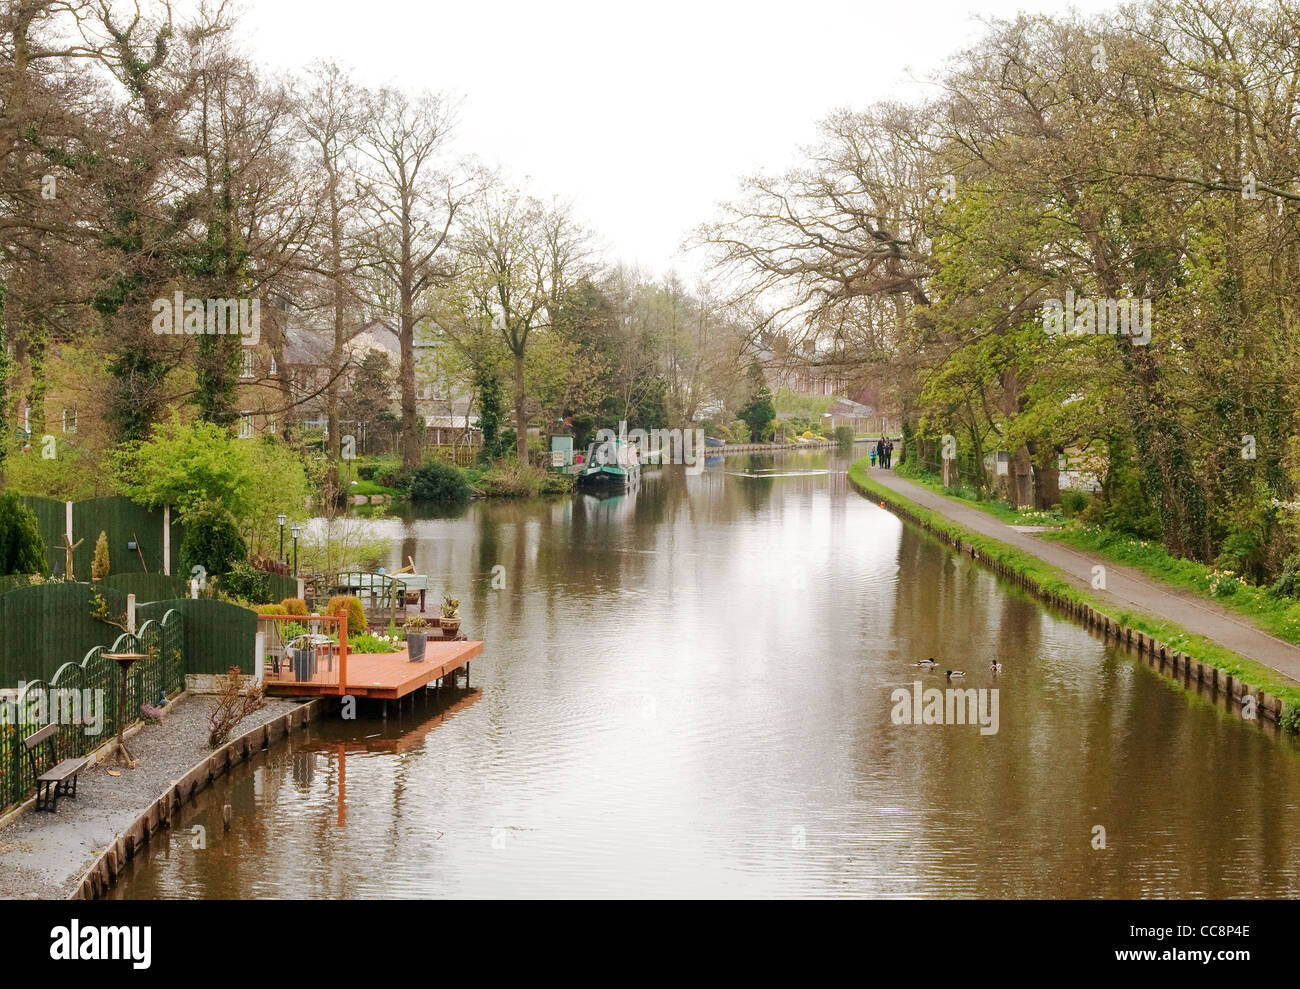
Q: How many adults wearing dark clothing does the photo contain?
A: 2